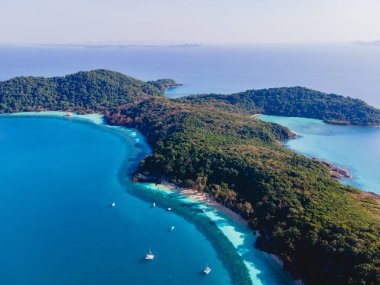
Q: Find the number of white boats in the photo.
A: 6